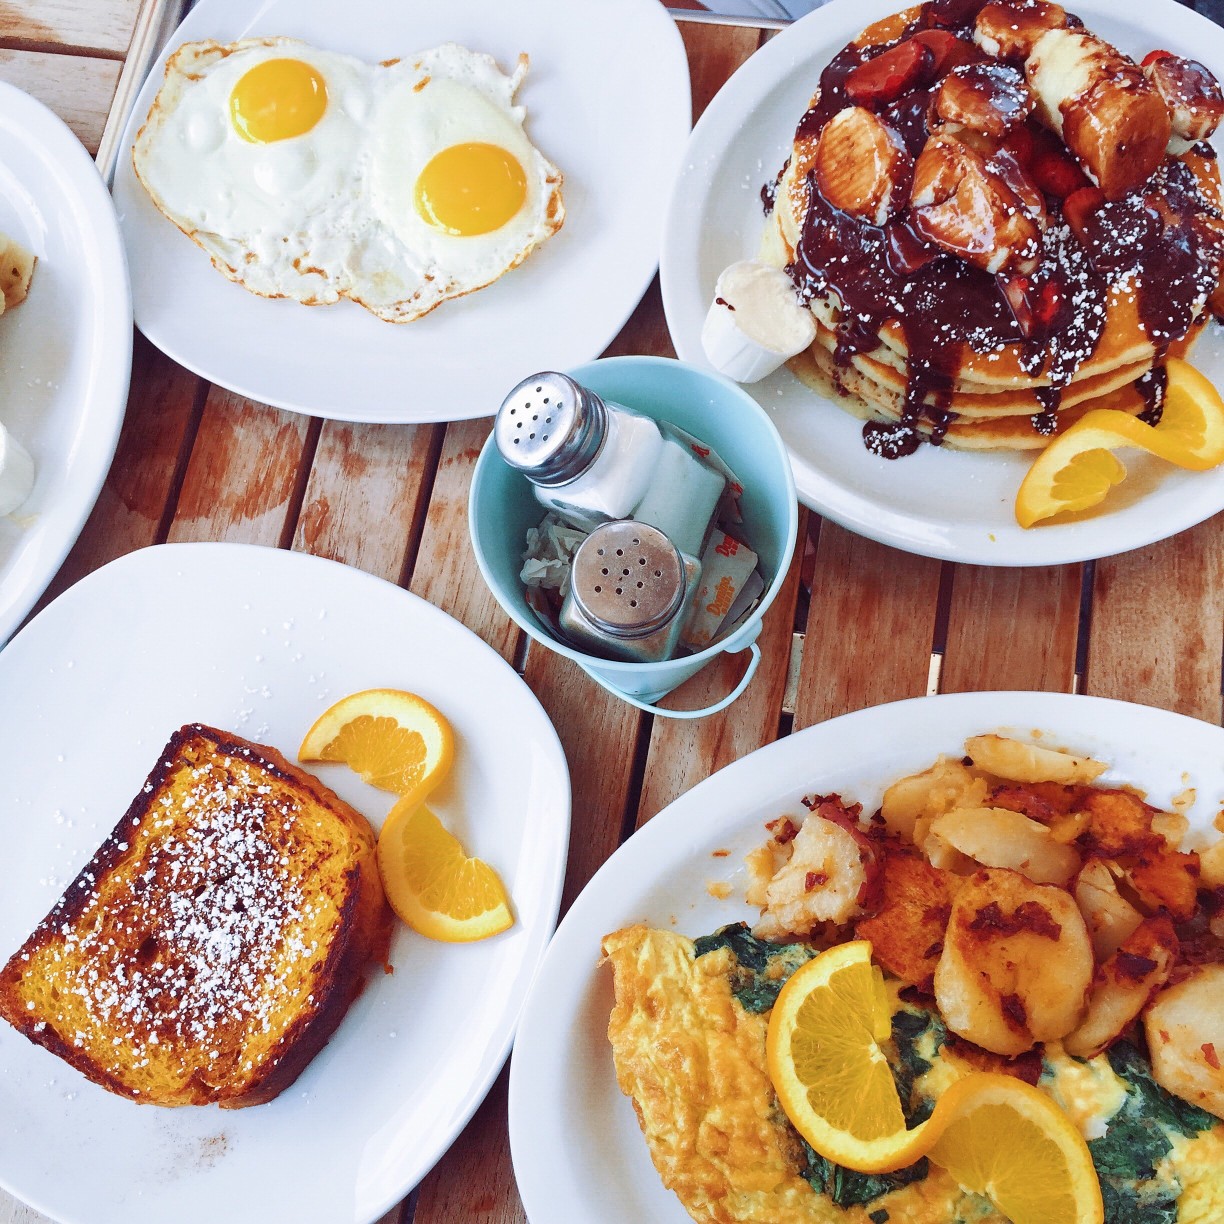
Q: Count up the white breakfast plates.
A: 5